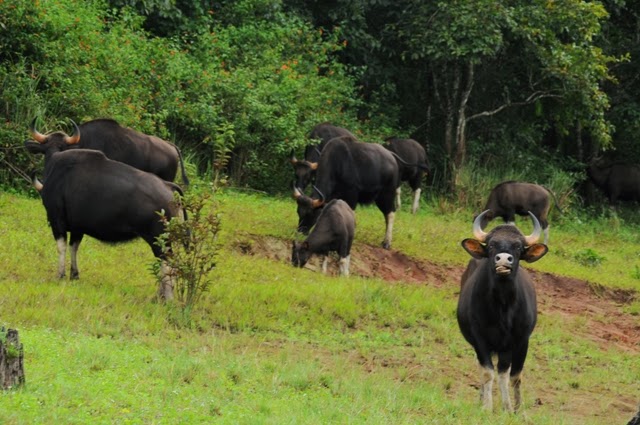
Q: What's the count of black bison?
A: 9